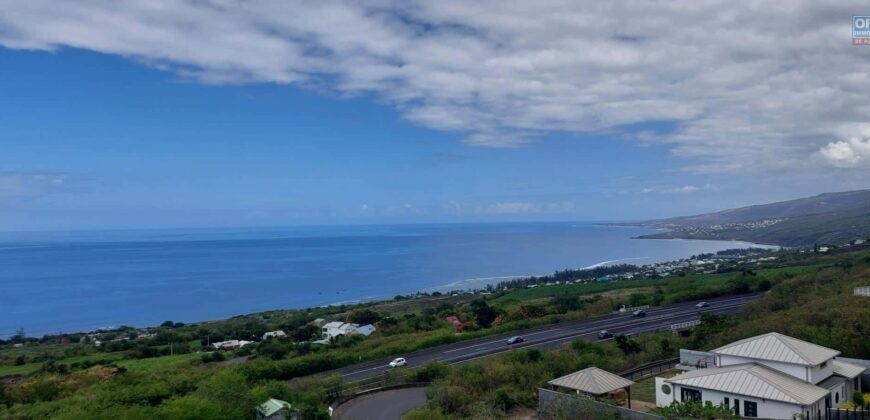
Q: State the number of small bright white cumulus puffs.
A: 1